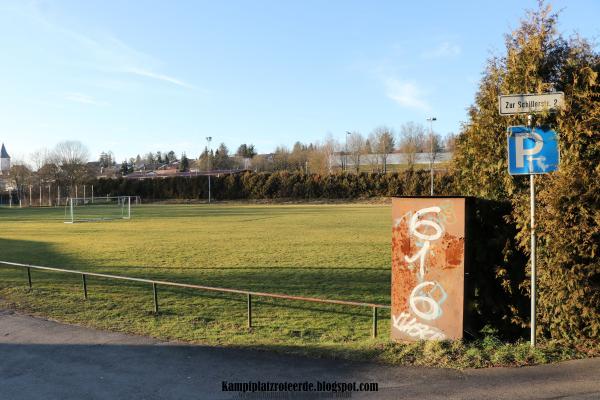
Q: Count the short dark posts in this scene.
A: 5